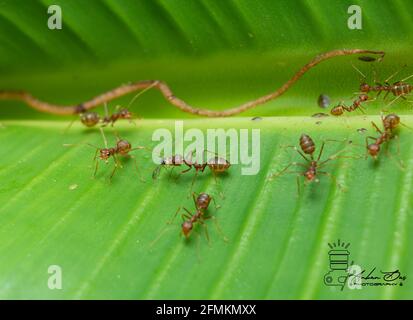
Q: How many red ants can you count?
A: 8